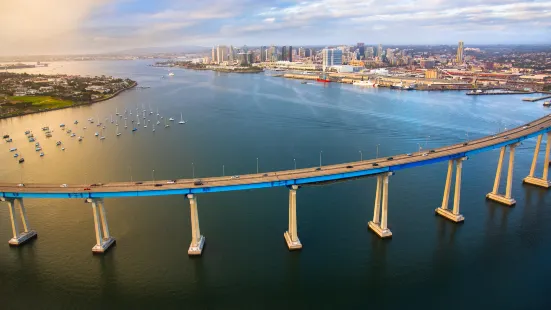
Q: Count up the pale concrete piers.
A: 8